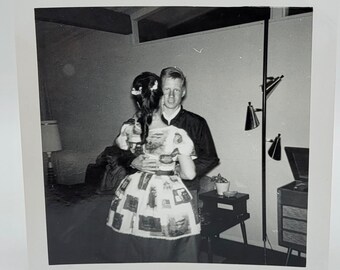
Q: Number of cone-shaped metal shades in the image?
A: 3